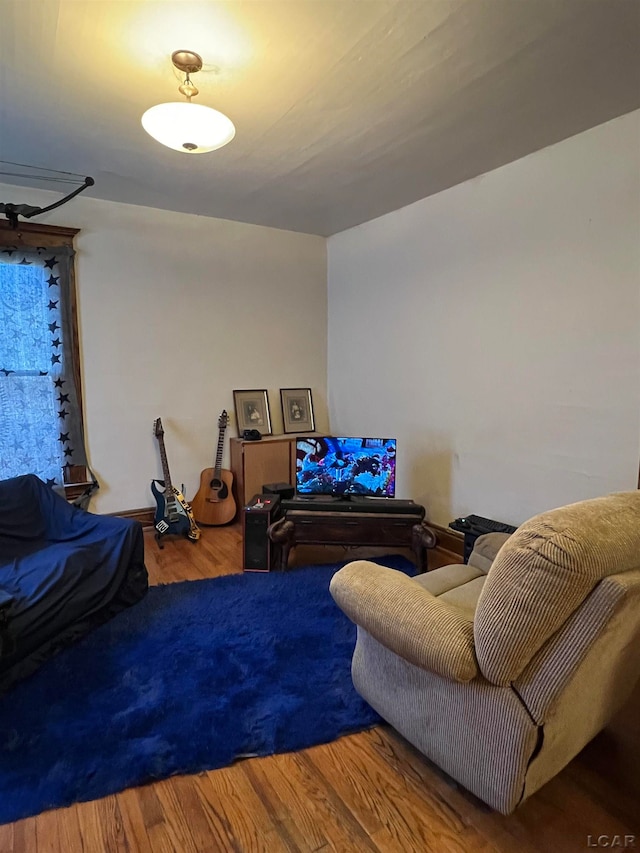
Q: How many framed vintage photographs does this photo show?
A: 2